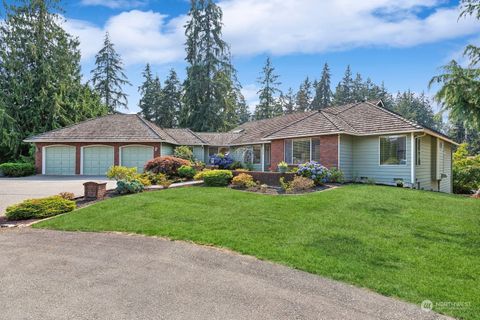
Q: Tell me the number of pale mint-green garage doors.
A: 3